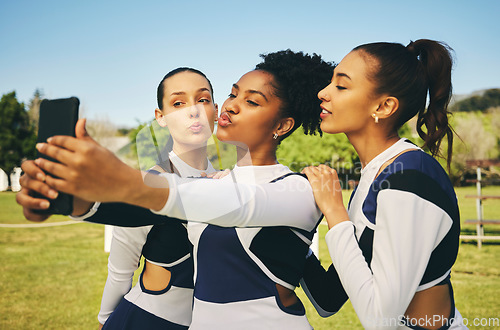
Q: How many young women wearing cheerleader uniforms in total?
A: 3